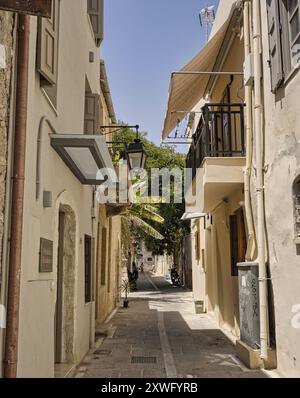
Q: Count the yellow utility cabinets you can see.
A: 0